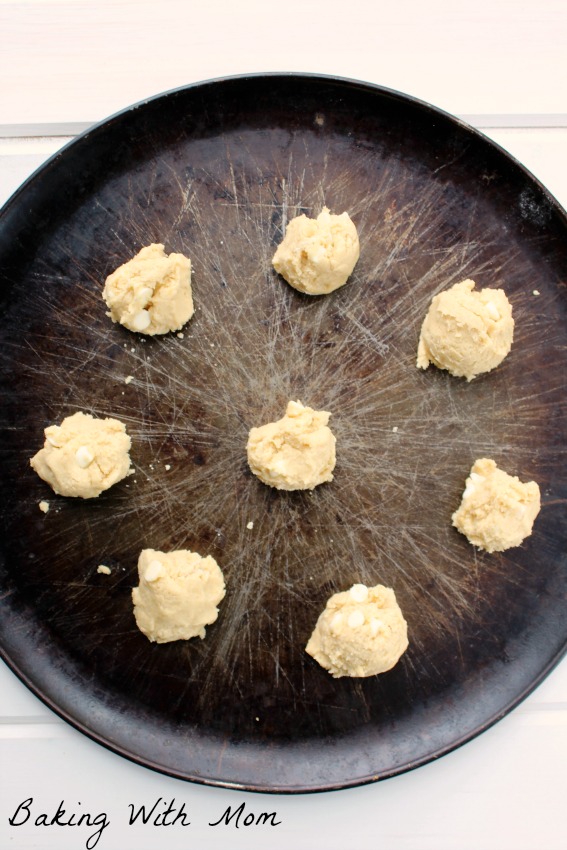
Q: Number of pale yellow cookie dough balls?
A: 8